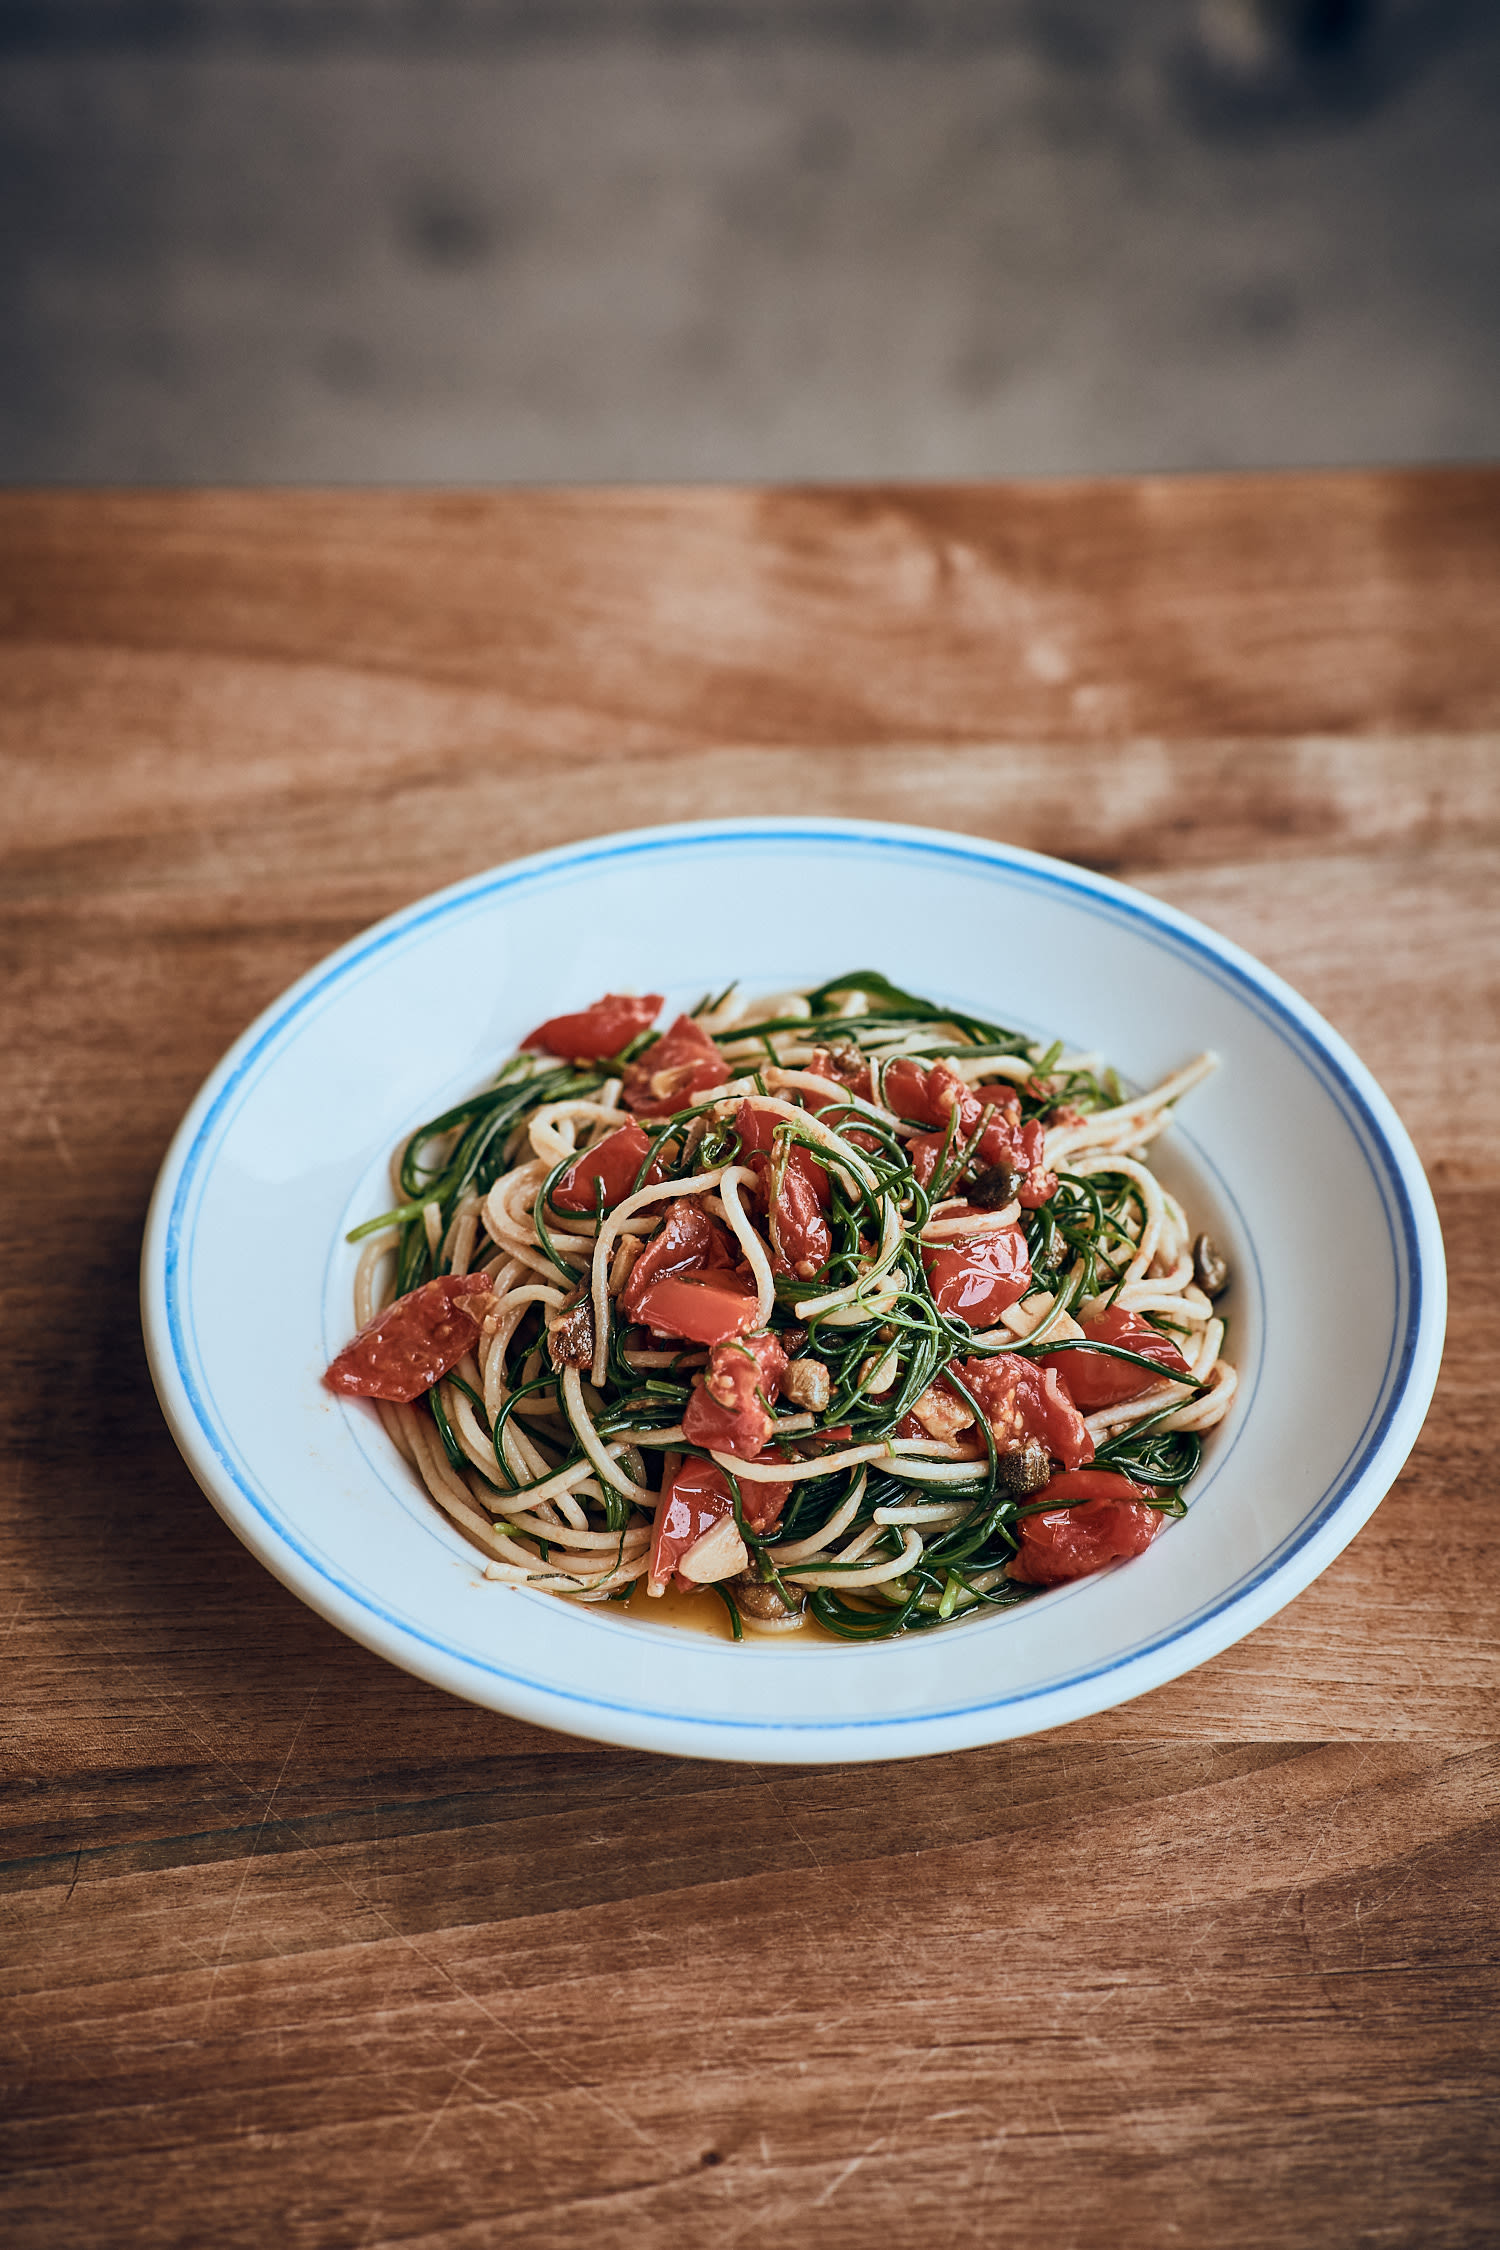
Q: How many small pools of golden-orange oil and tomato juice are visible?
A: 1